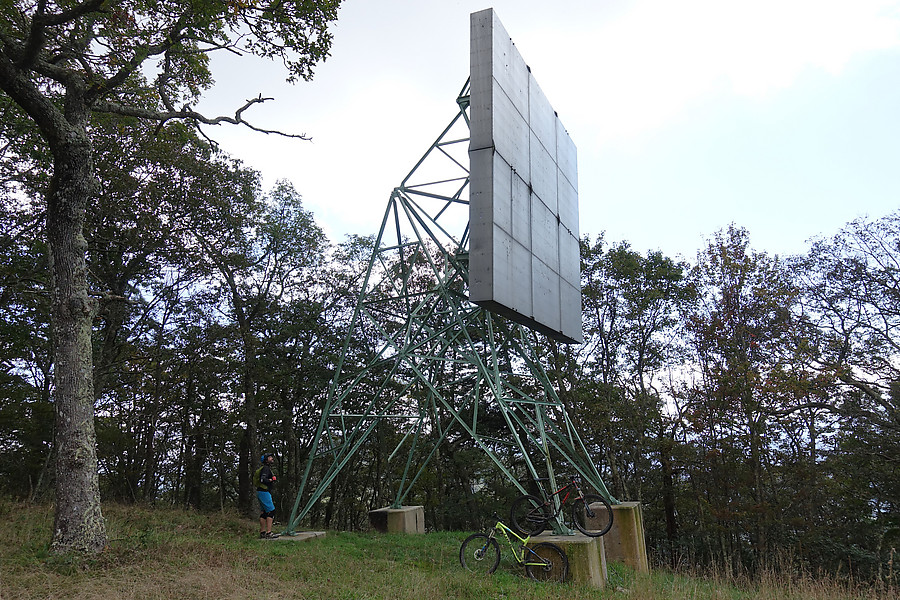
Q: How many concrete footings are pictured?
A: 4